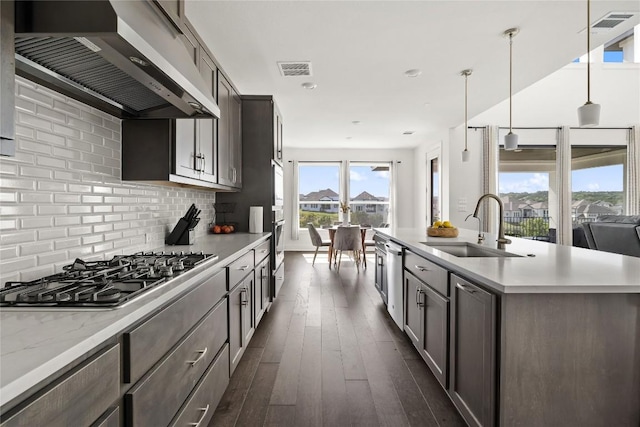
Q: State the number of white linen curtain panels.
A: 6